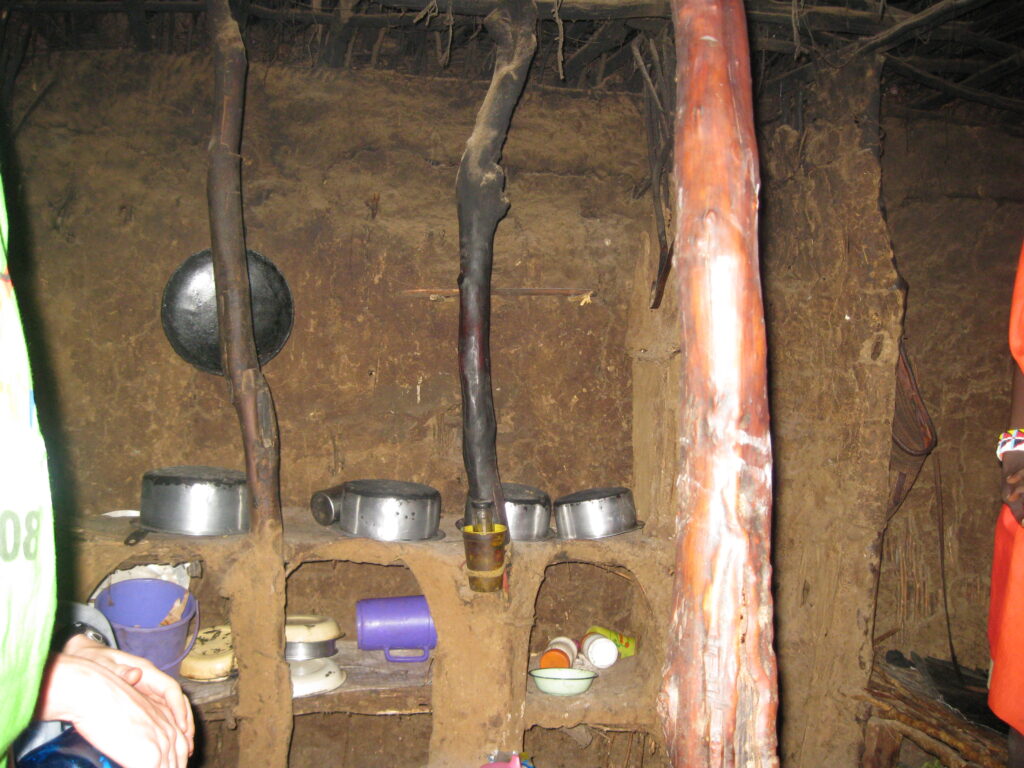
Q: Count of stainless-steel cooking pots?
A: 4